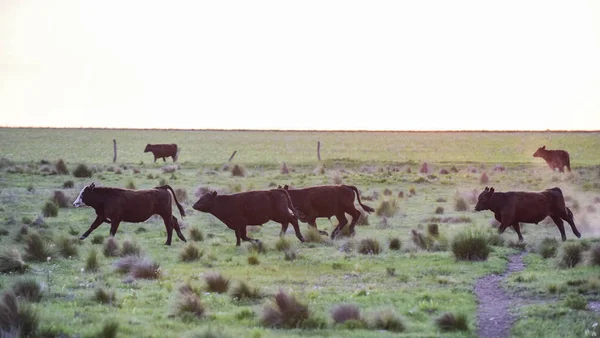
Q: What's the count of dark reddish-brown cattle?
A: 6